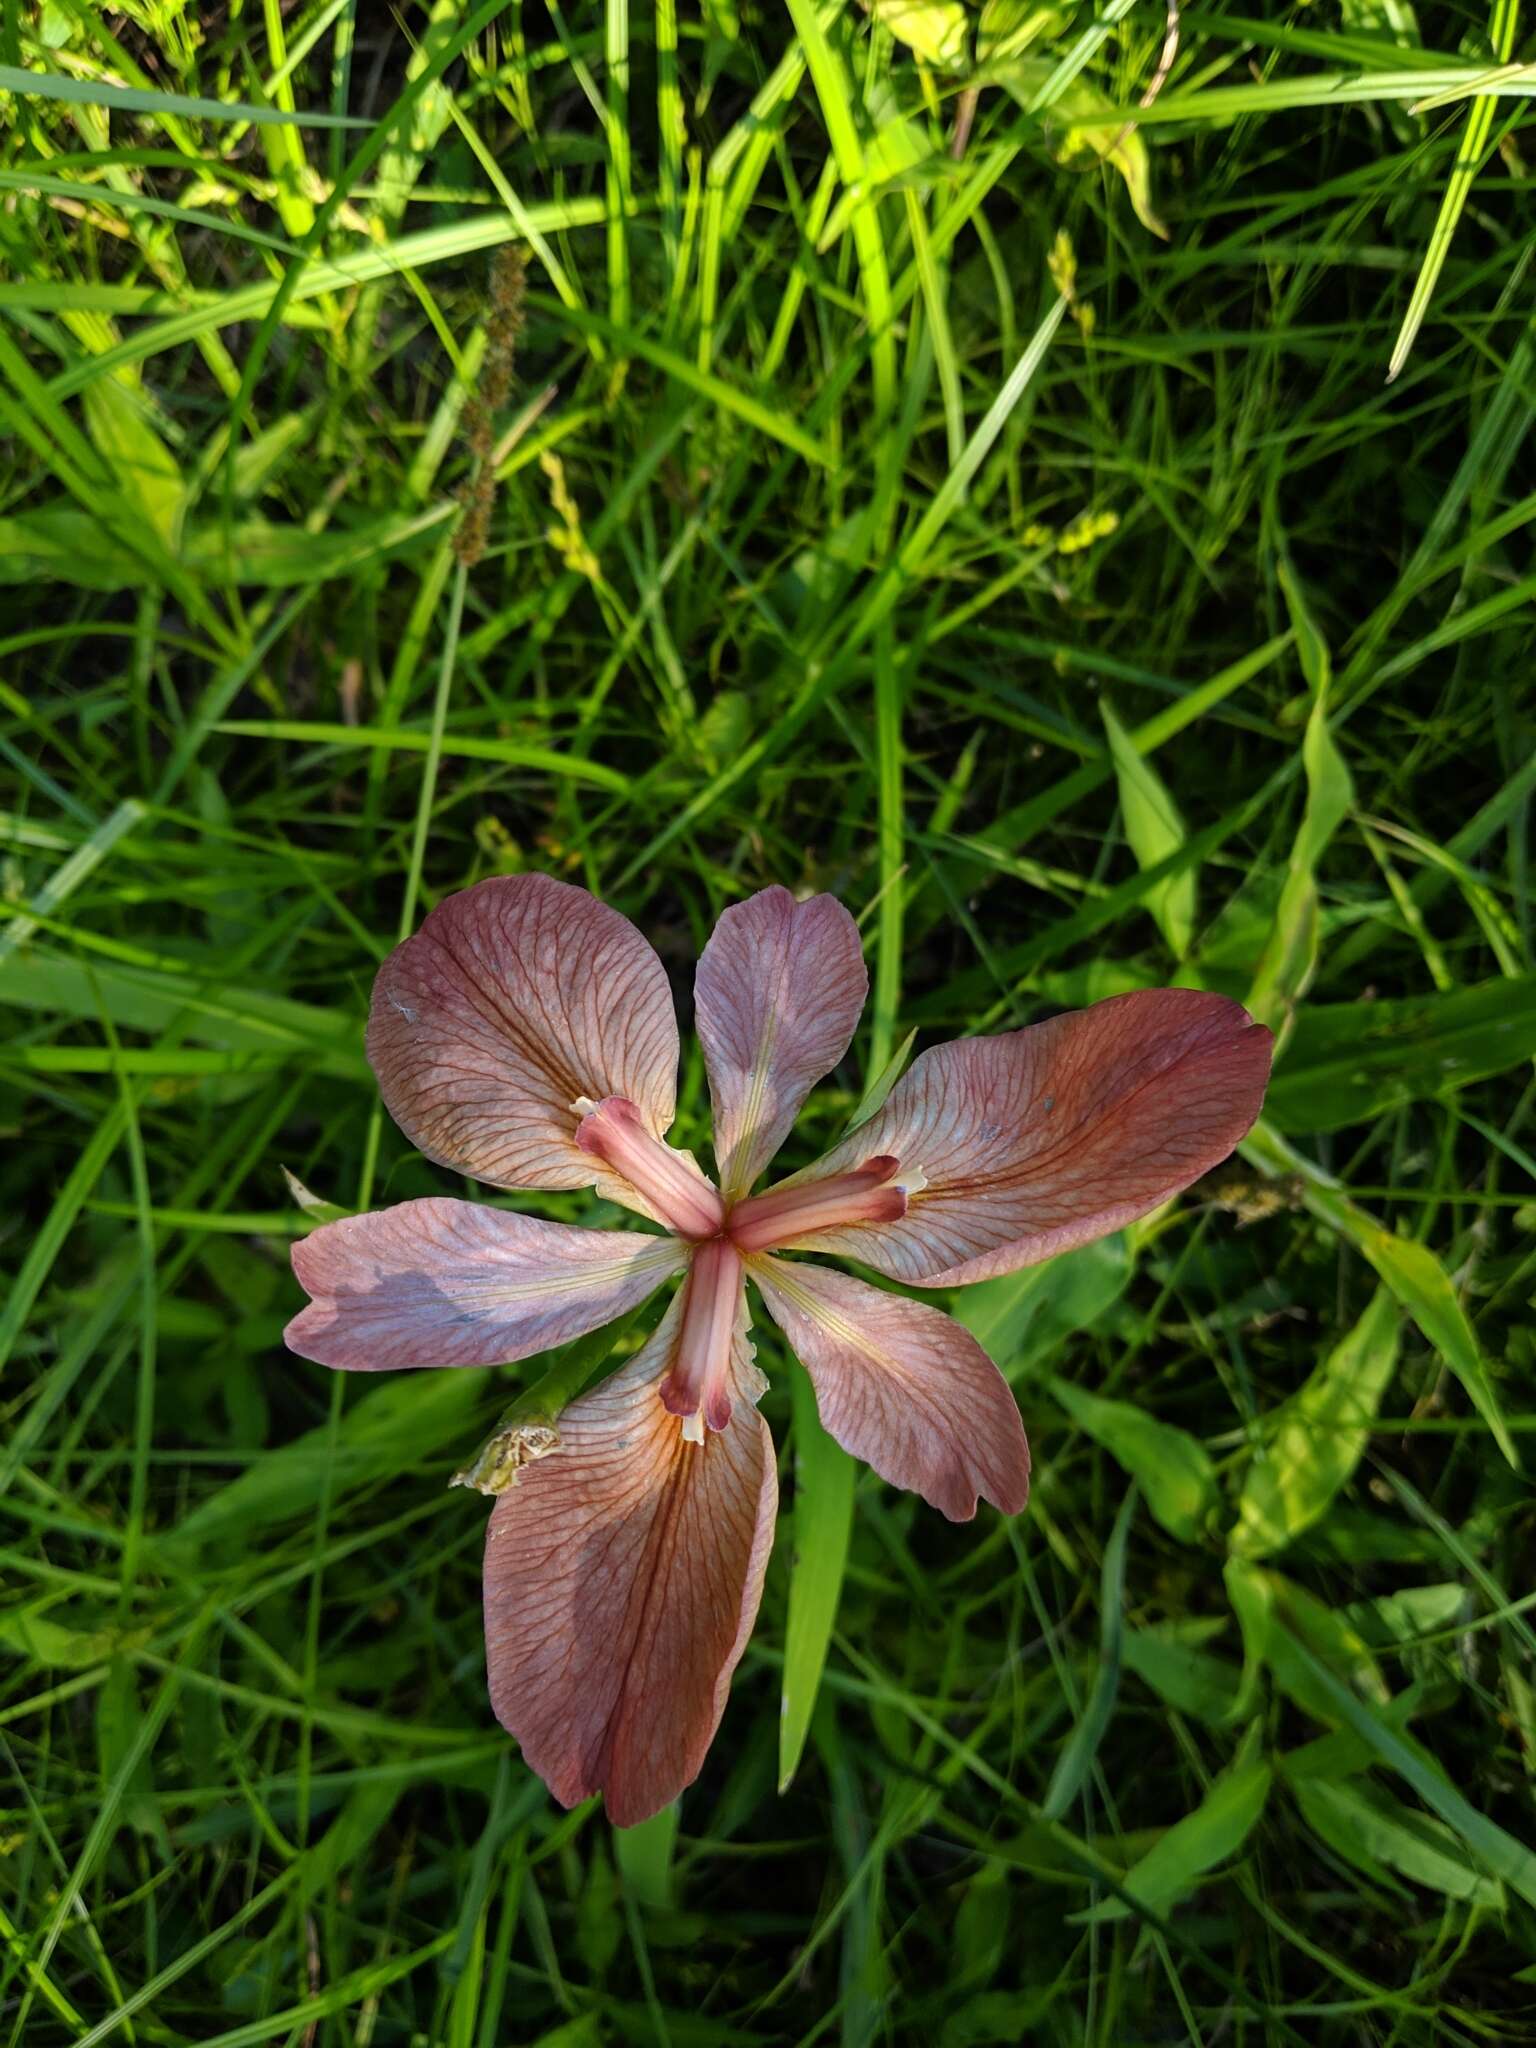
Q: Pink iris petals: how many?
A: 6